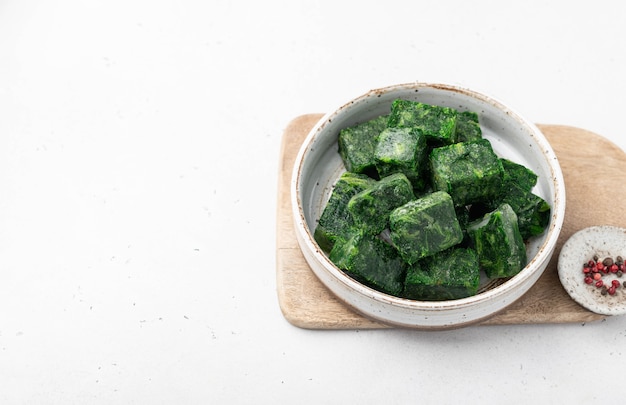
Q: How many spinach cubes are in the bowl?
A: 13